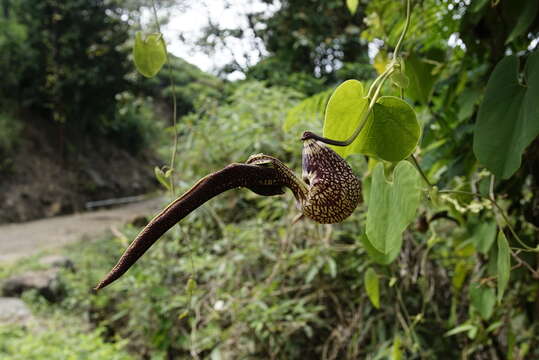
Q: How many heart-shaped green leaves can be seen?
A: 4